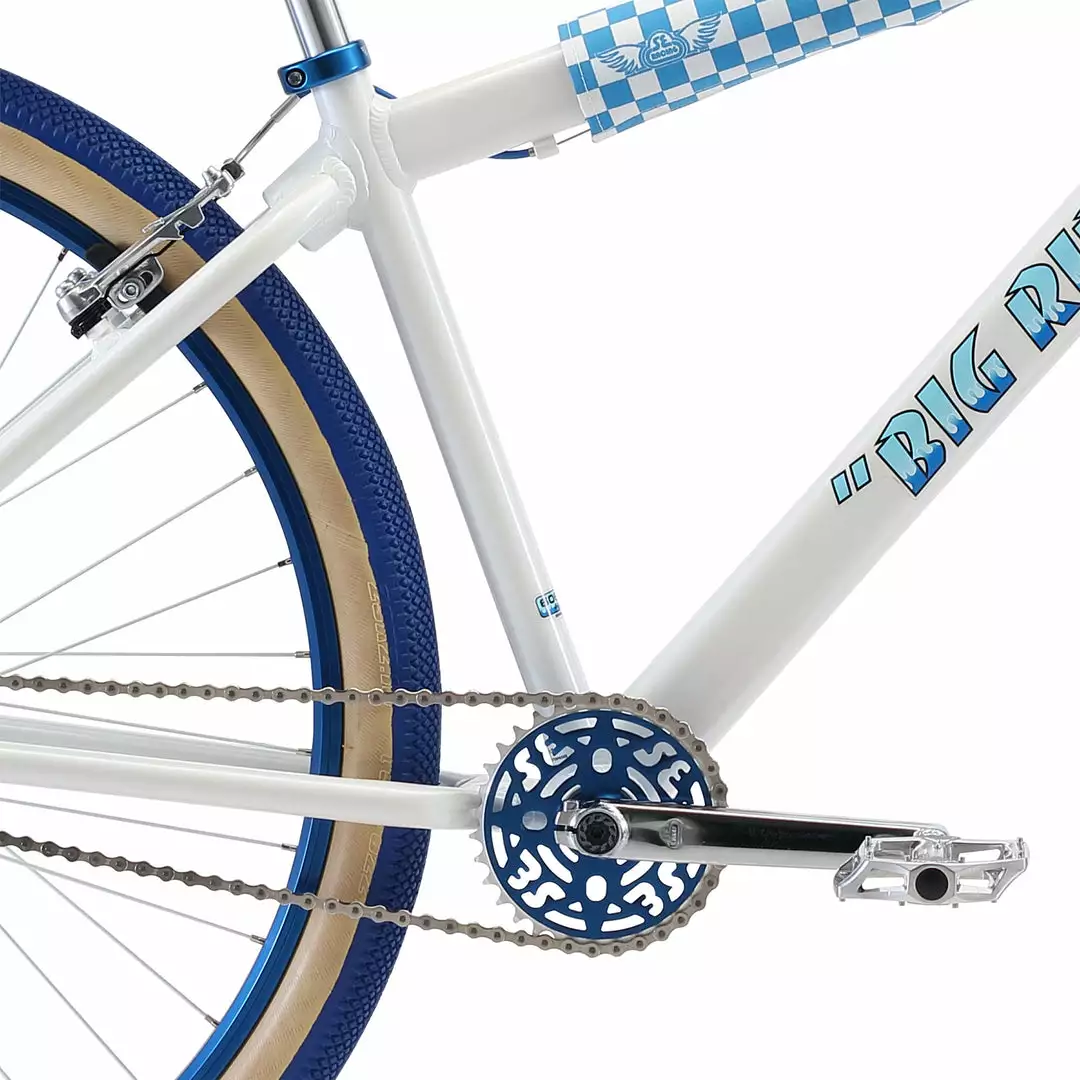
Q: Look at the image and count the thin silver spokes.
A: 12